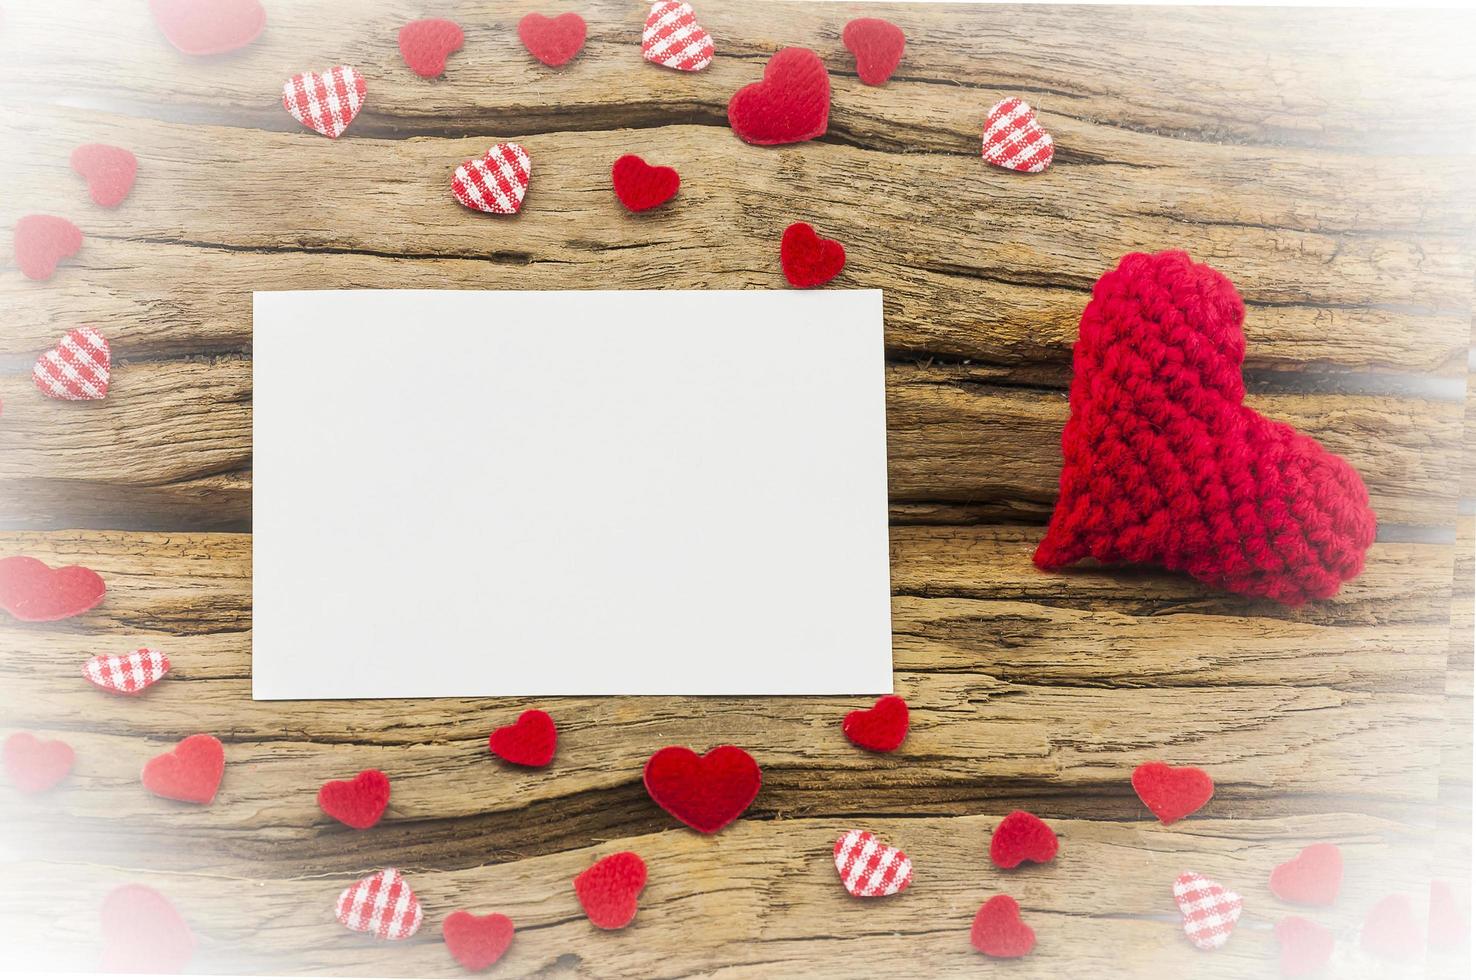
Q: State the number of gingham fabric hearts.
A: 9